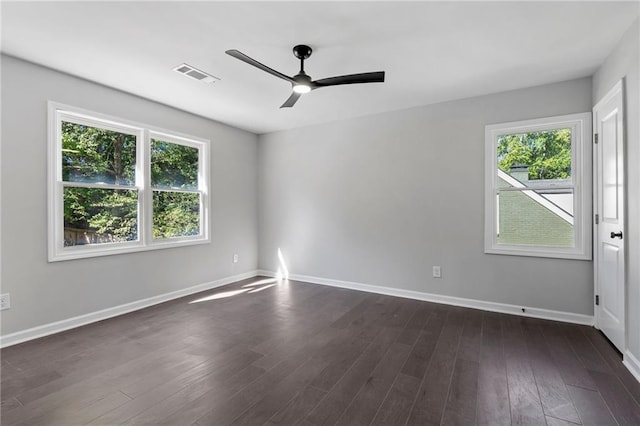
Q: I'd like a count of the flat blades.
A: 3